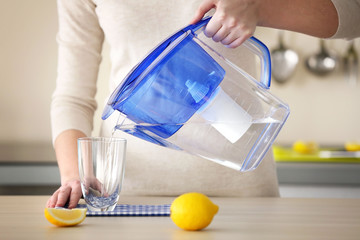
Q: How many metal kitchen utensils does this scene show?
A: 3